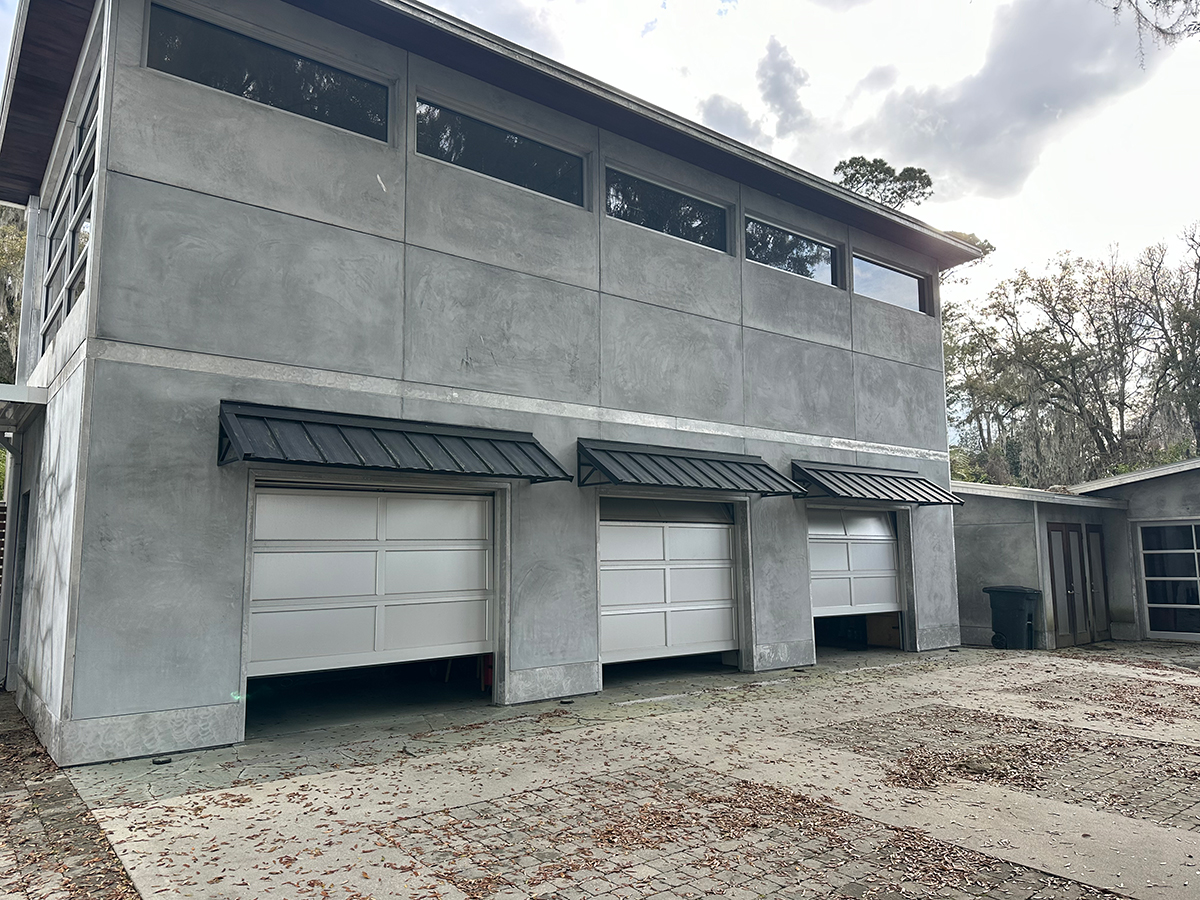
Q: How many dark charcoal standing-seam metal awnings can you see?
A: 3